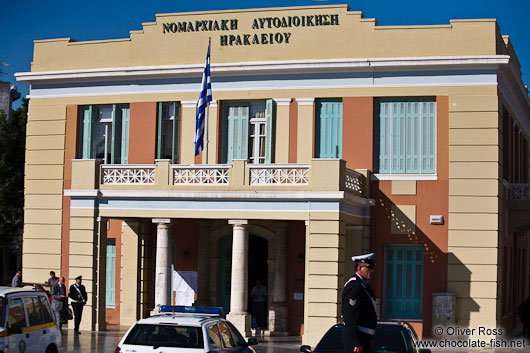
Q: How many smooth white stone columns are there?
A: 2